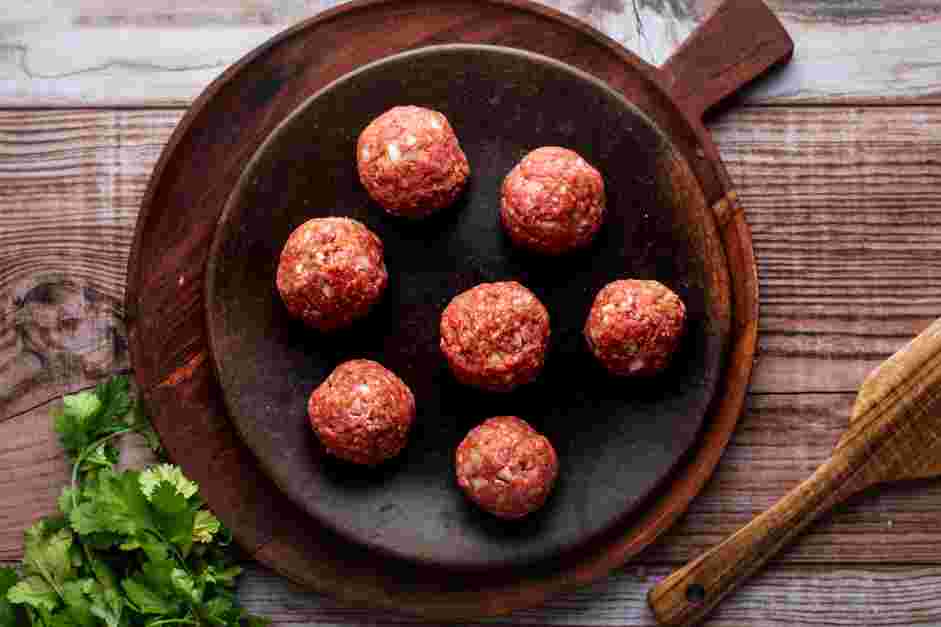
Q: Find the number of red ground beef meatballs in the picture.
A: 7